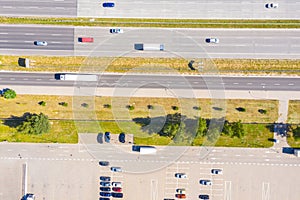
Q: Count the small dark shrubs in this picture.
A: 11